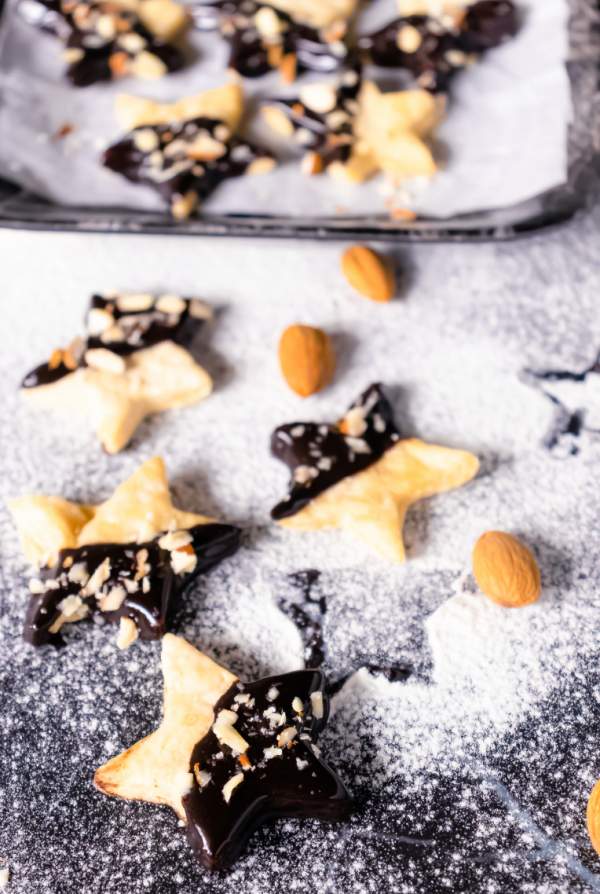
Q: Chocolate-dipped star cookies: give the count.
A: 9